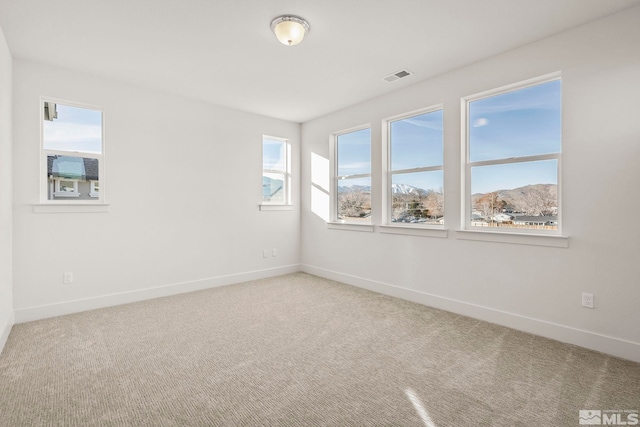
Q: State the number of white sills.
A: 5